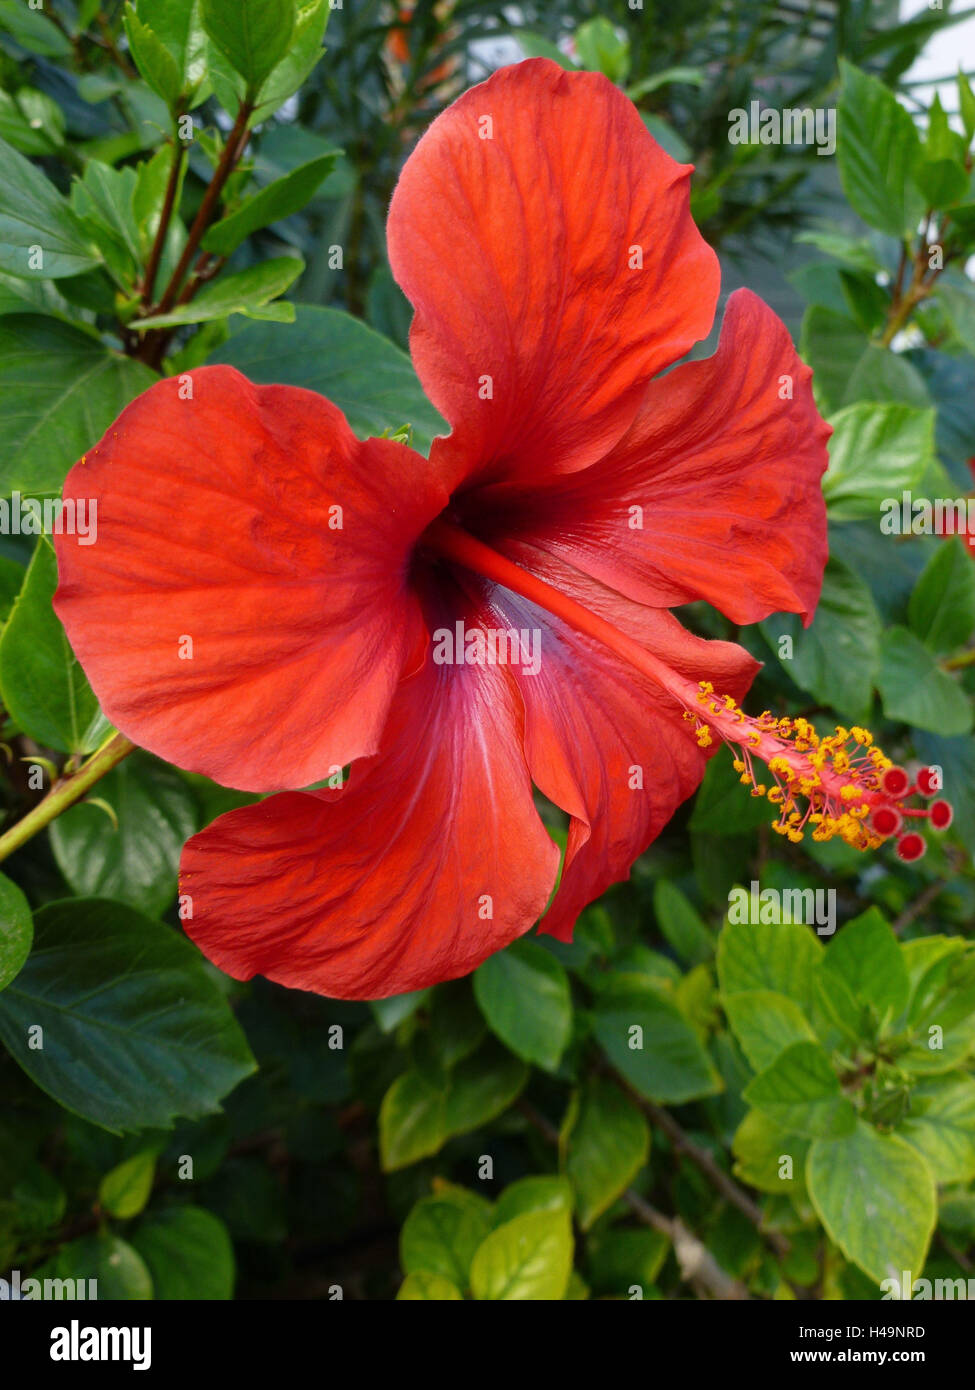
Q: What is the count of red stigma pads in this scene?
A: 5